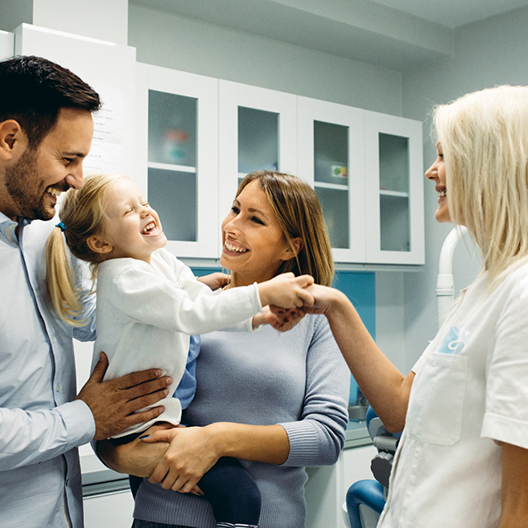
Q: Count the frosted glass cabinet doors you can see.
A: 4